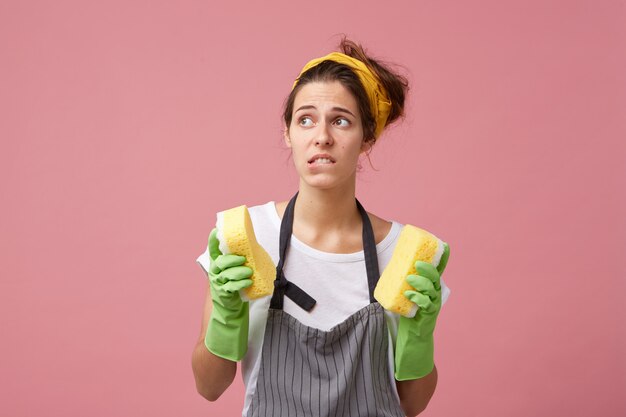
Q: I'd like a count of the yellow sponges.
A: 2